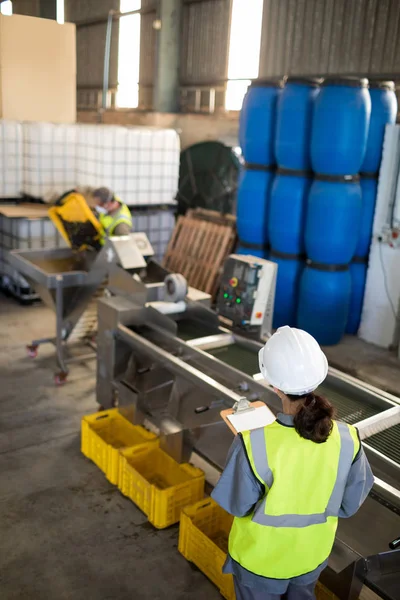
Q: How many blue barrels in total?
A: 12